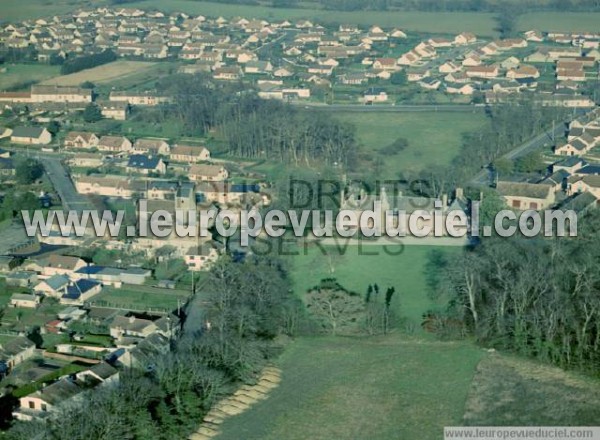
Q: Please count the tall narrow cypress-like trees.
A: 3